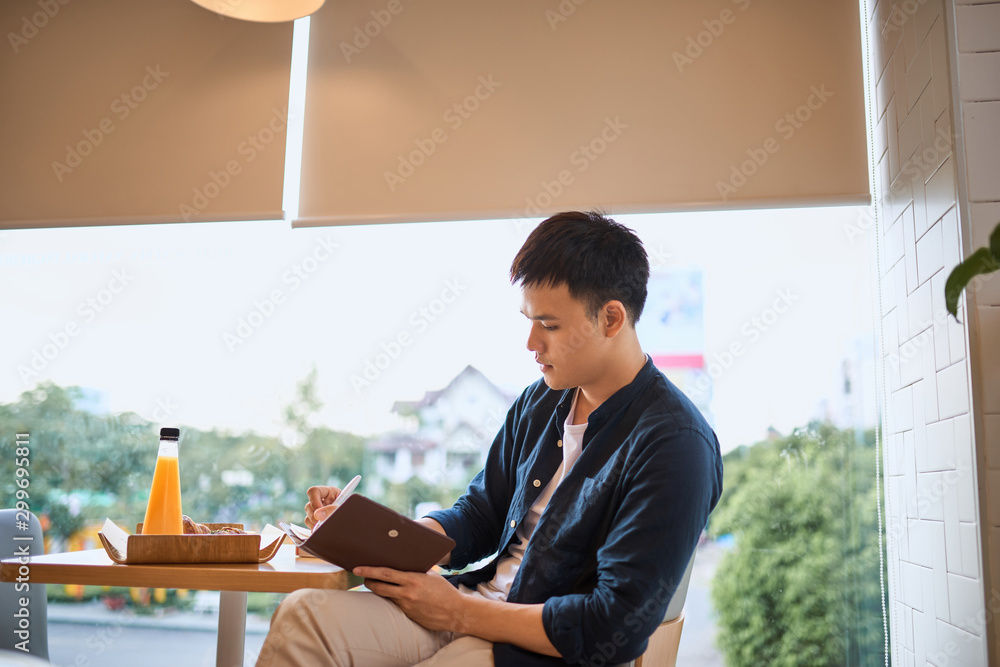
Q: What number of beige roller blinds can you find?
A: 2